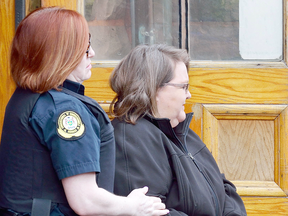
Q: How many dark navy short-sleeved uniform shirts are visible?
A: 1